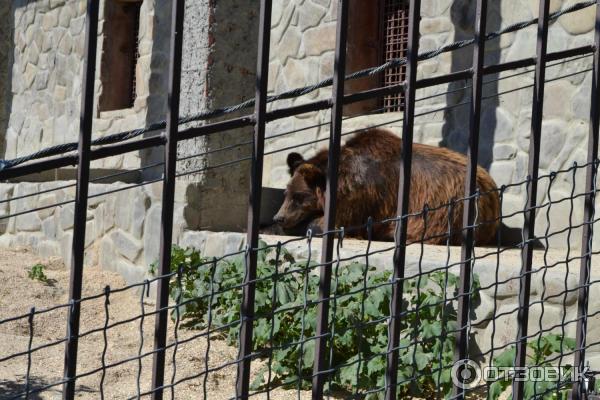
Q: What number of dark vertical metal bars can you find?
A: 8